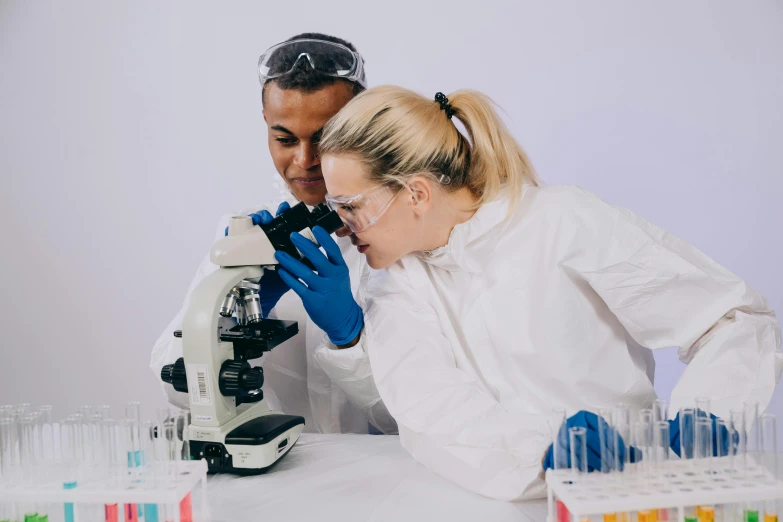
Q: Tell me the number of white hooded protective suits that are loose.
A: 2